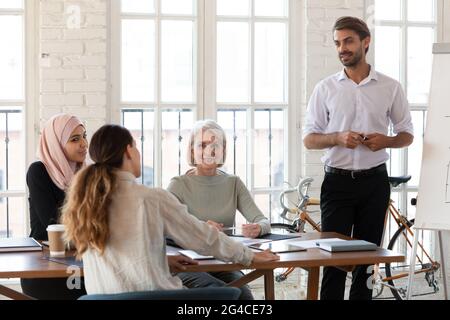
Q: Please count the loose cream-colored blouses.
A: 1